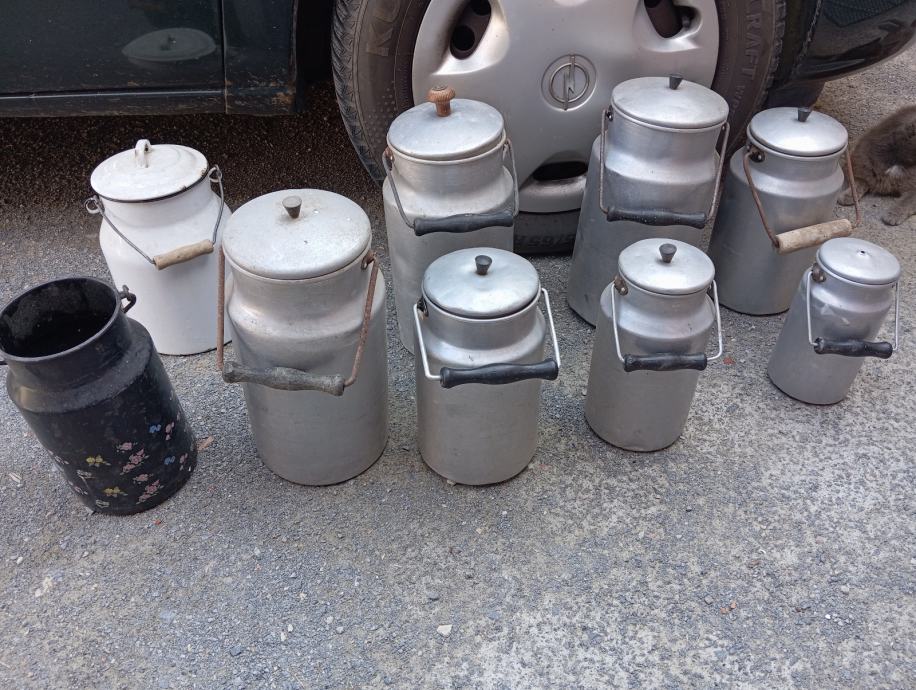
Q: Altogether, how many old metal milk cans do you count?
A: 9